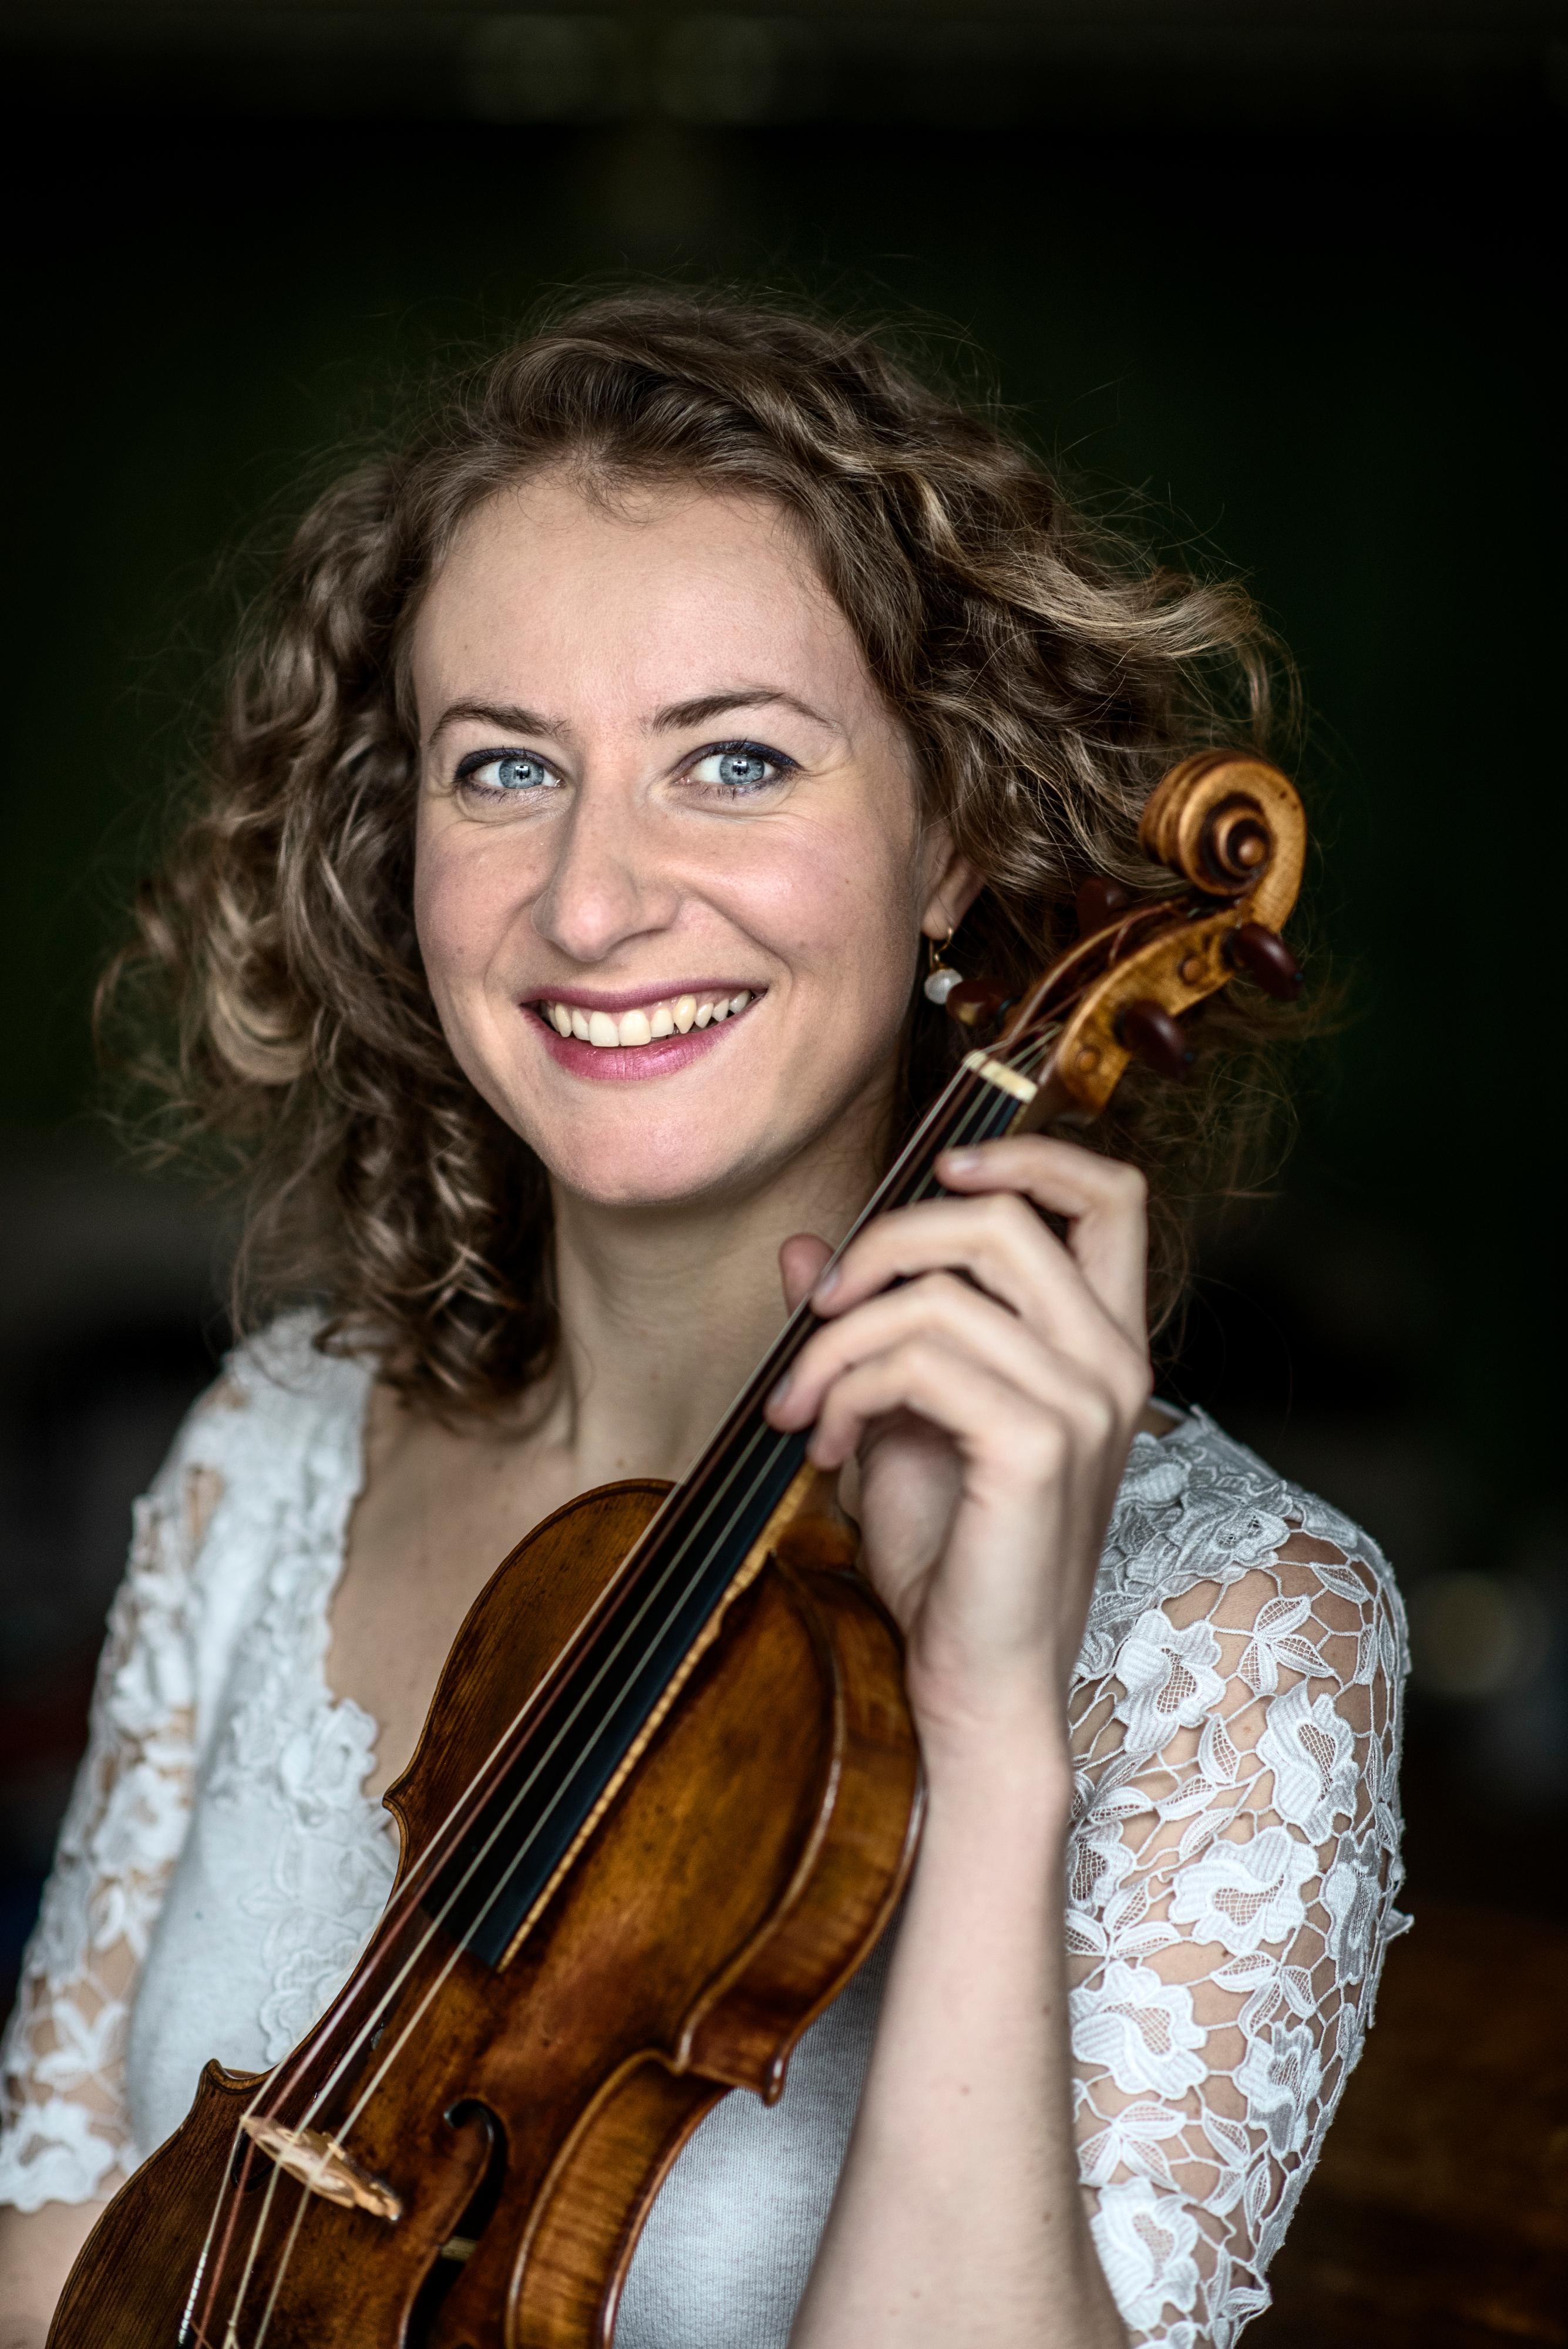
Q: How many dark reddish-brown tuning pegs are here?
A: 4